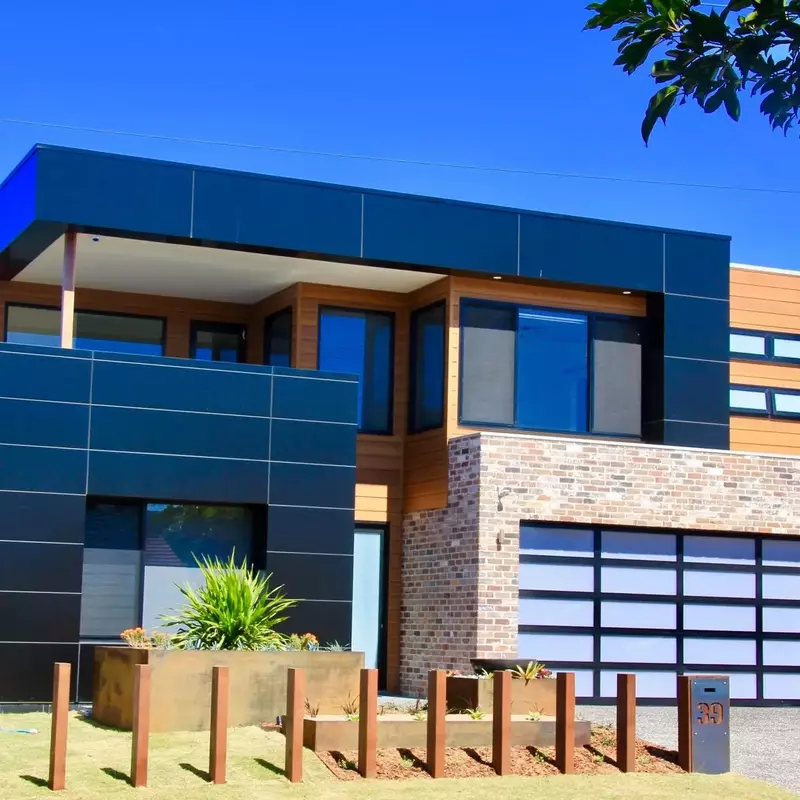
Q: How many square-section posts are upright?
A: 9